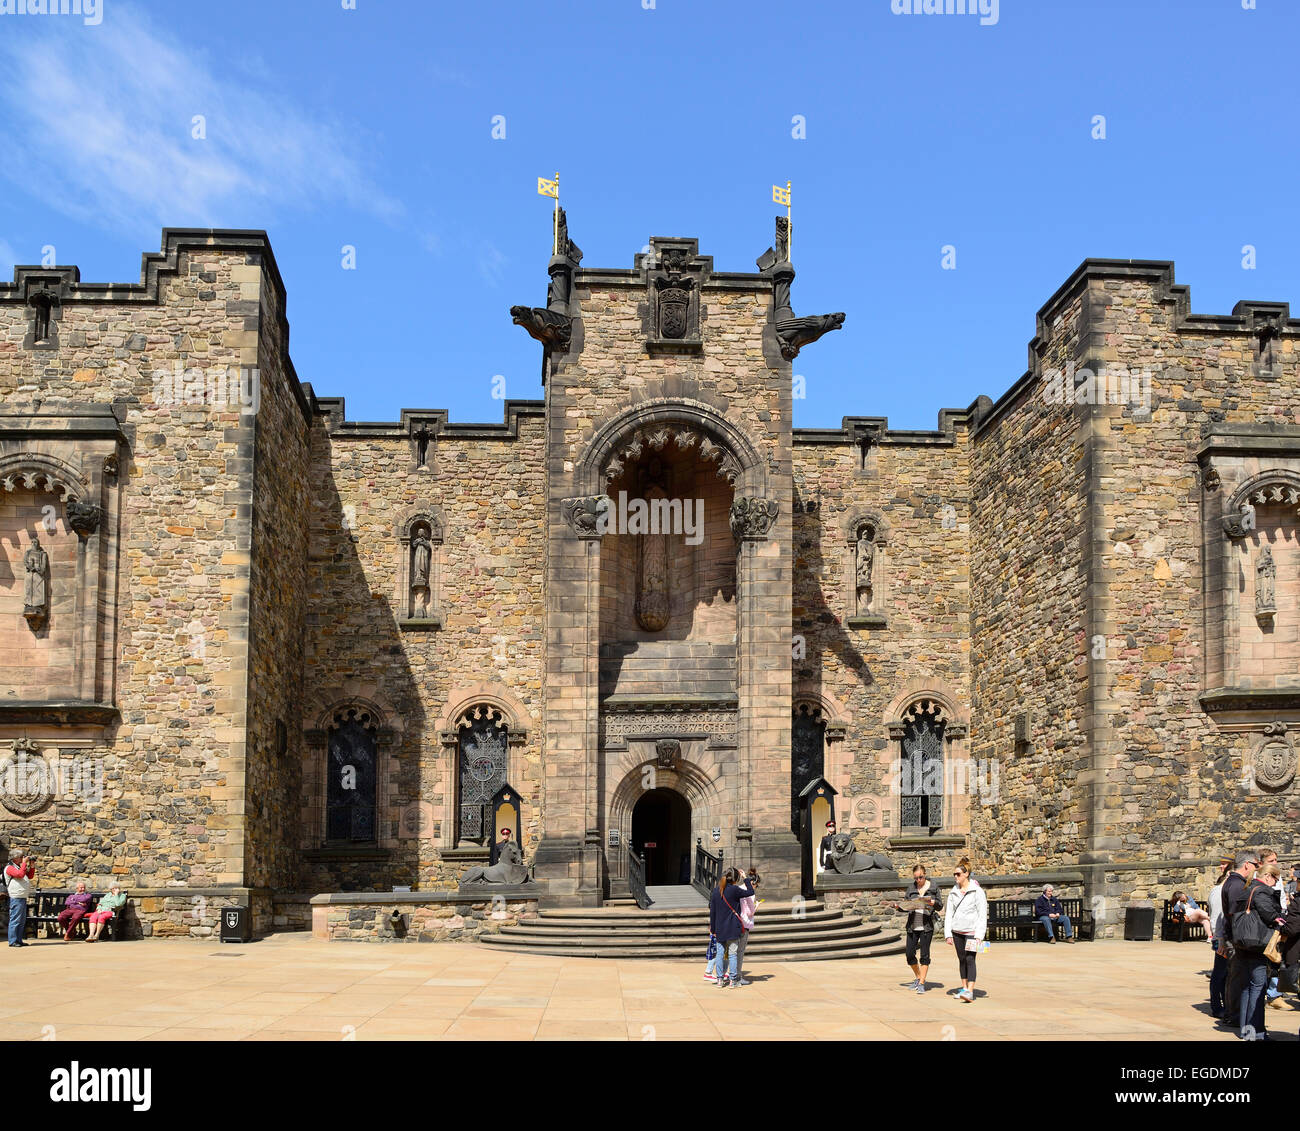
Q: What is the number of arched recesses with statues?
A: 5